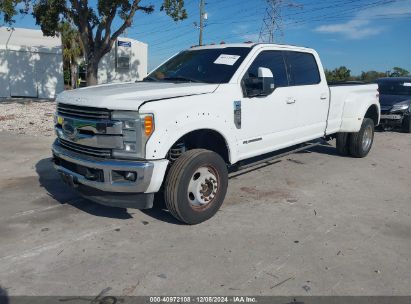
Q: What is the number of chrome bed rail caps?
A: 0